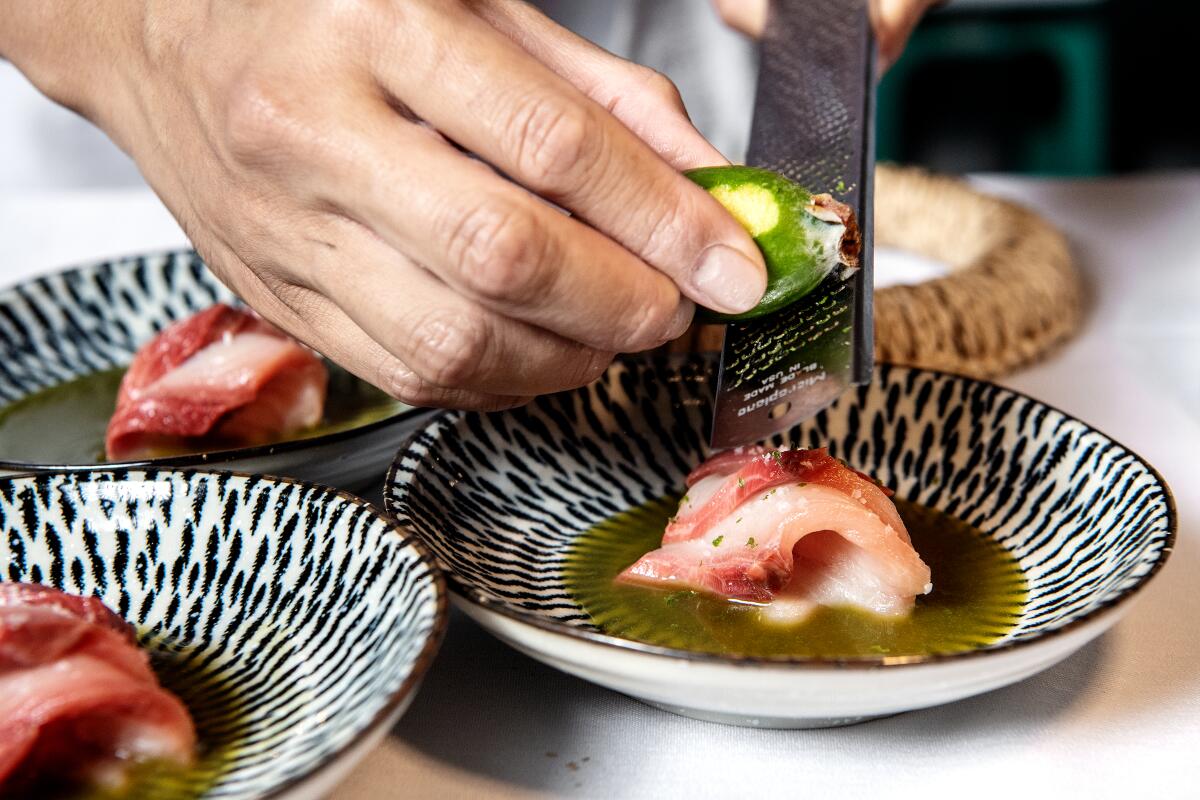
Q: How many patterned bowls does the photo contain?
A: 3